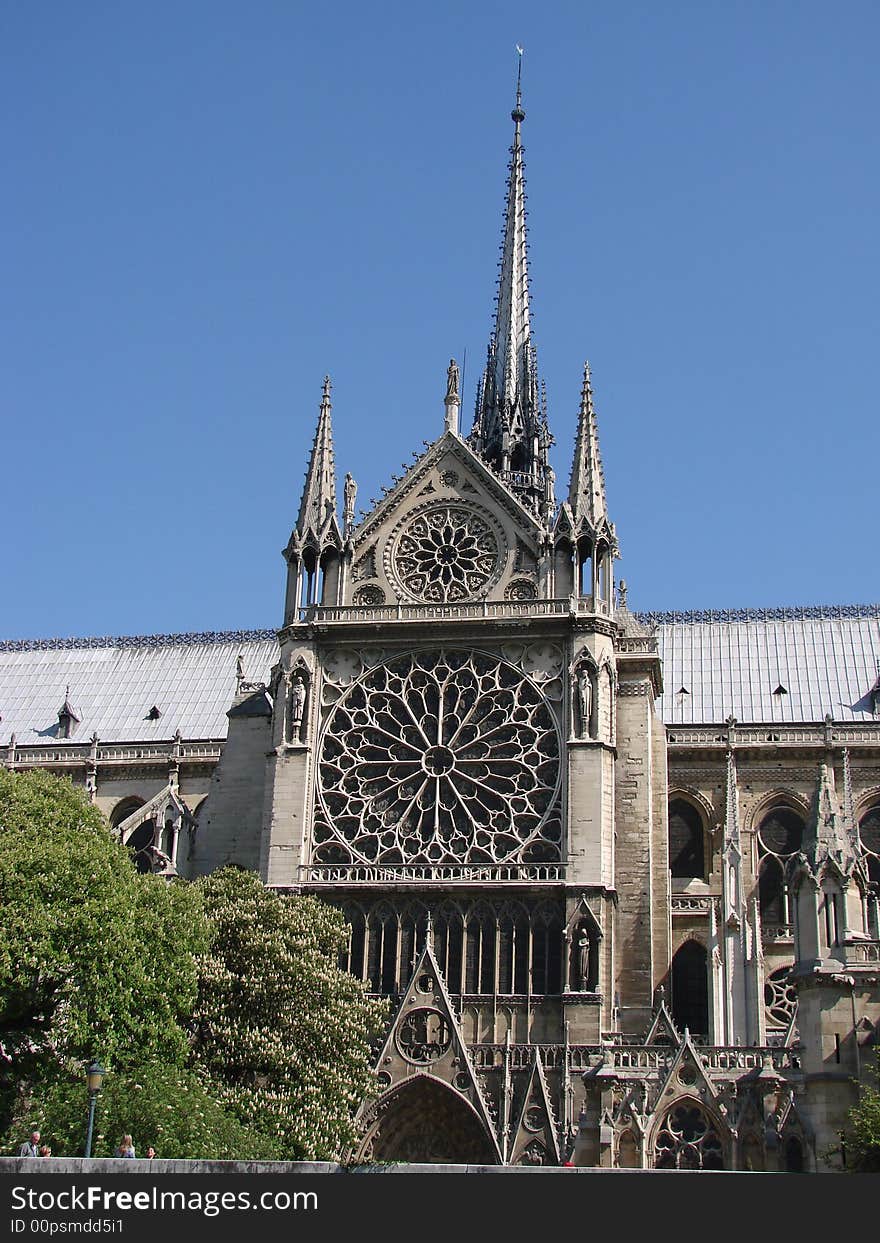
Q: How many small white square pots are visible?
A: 0